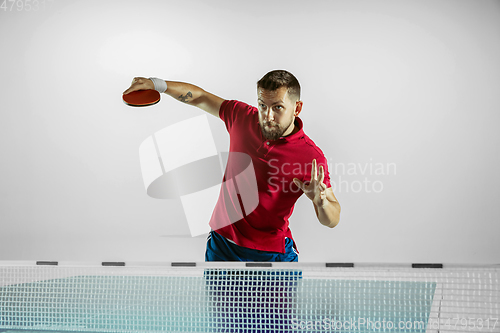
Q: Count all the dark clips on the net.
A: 6